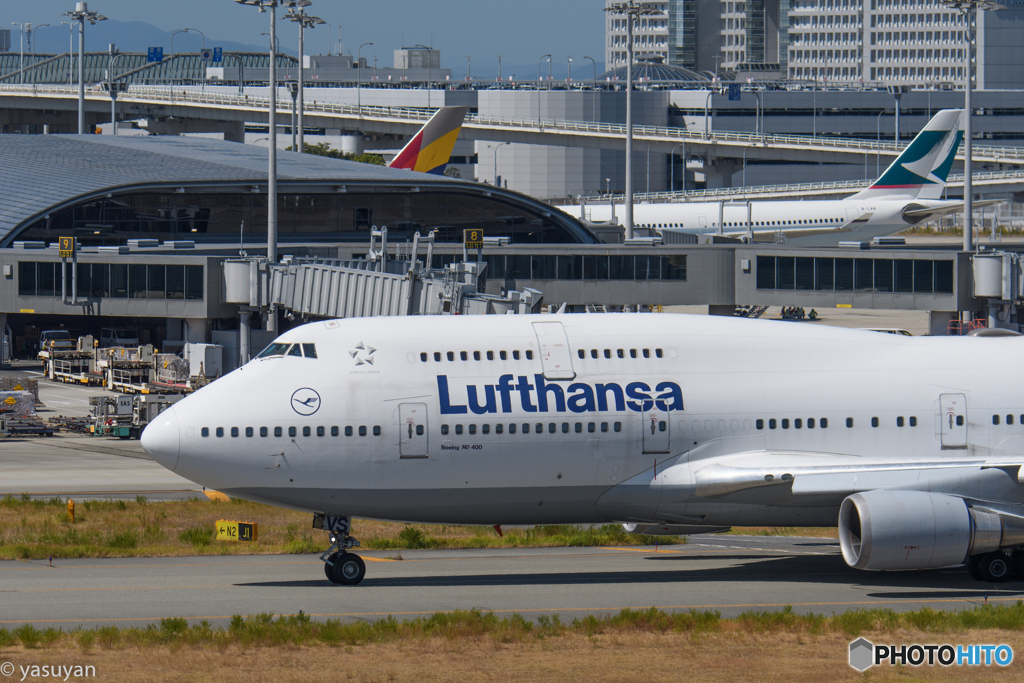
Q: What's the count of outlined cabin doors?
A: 4